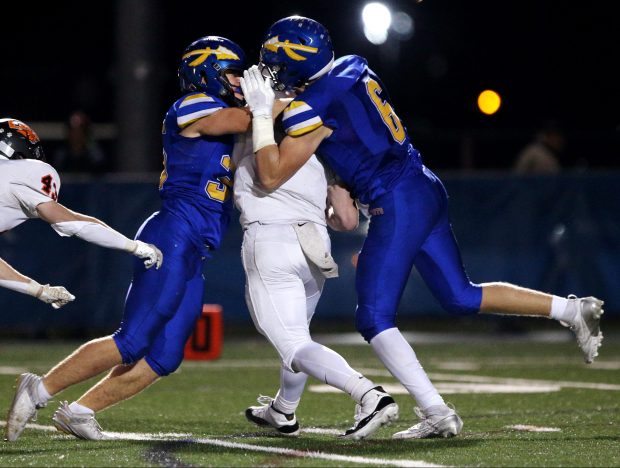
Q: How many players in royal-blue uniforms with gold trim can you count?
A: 2